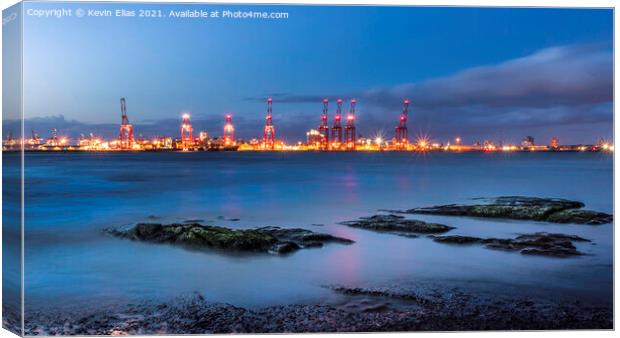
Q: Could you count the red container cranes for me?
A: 8